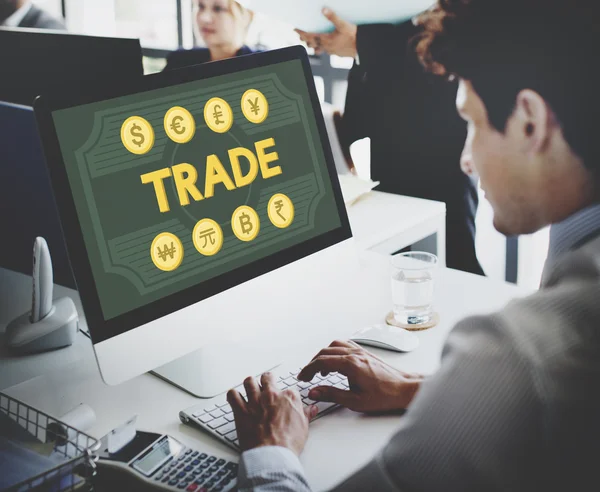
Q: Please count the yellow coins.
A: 8